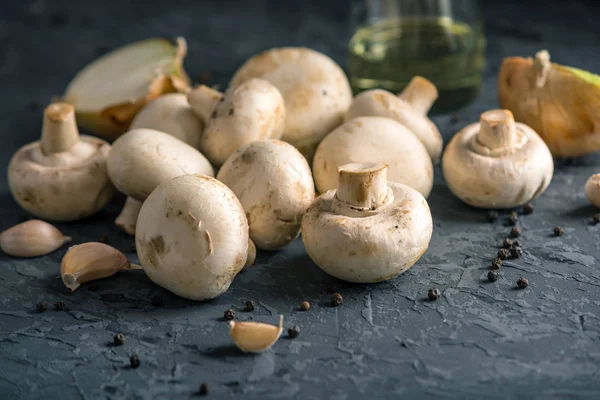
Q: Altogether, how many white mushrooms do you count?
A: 11